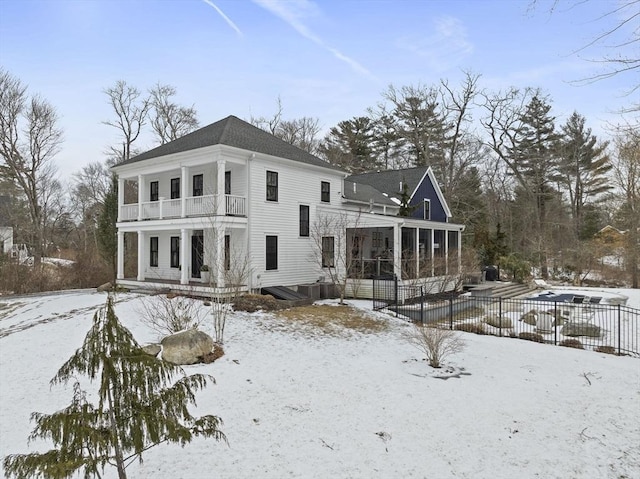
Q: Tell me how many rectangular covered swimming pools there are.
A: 1